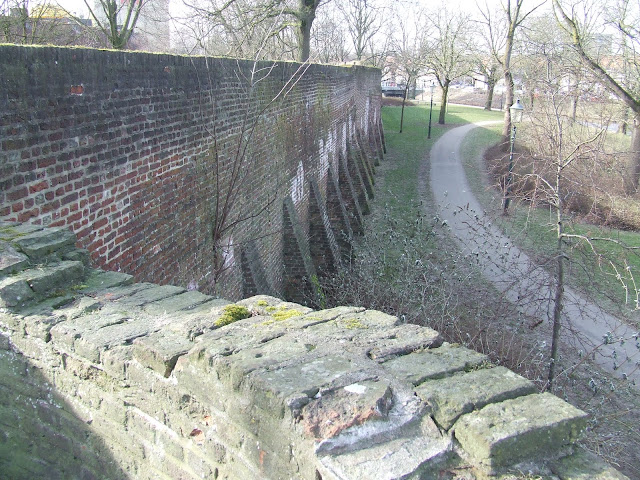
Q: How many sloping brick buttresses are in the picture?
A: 12